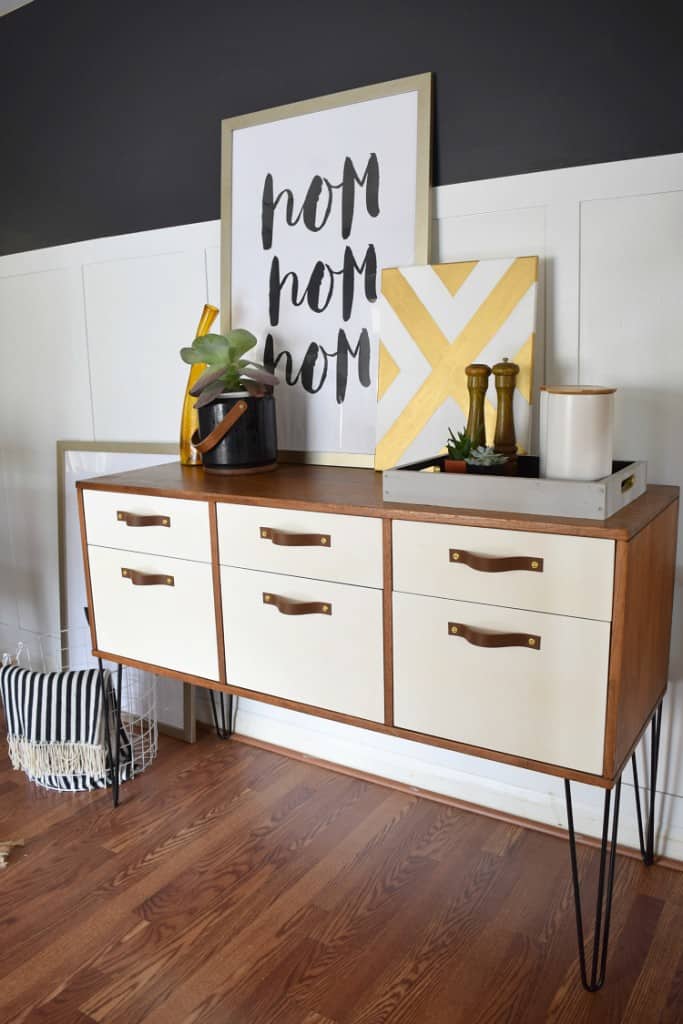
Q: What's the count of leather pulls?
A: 6